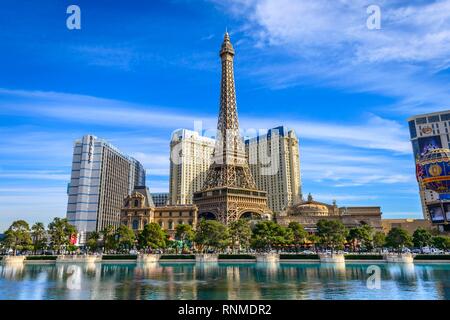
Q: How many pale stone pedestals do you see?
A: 7